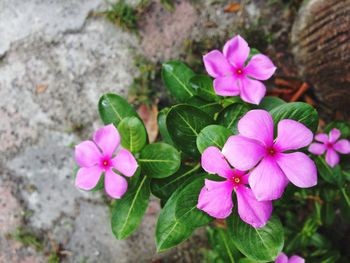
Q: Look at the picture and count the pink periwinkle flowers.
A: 6